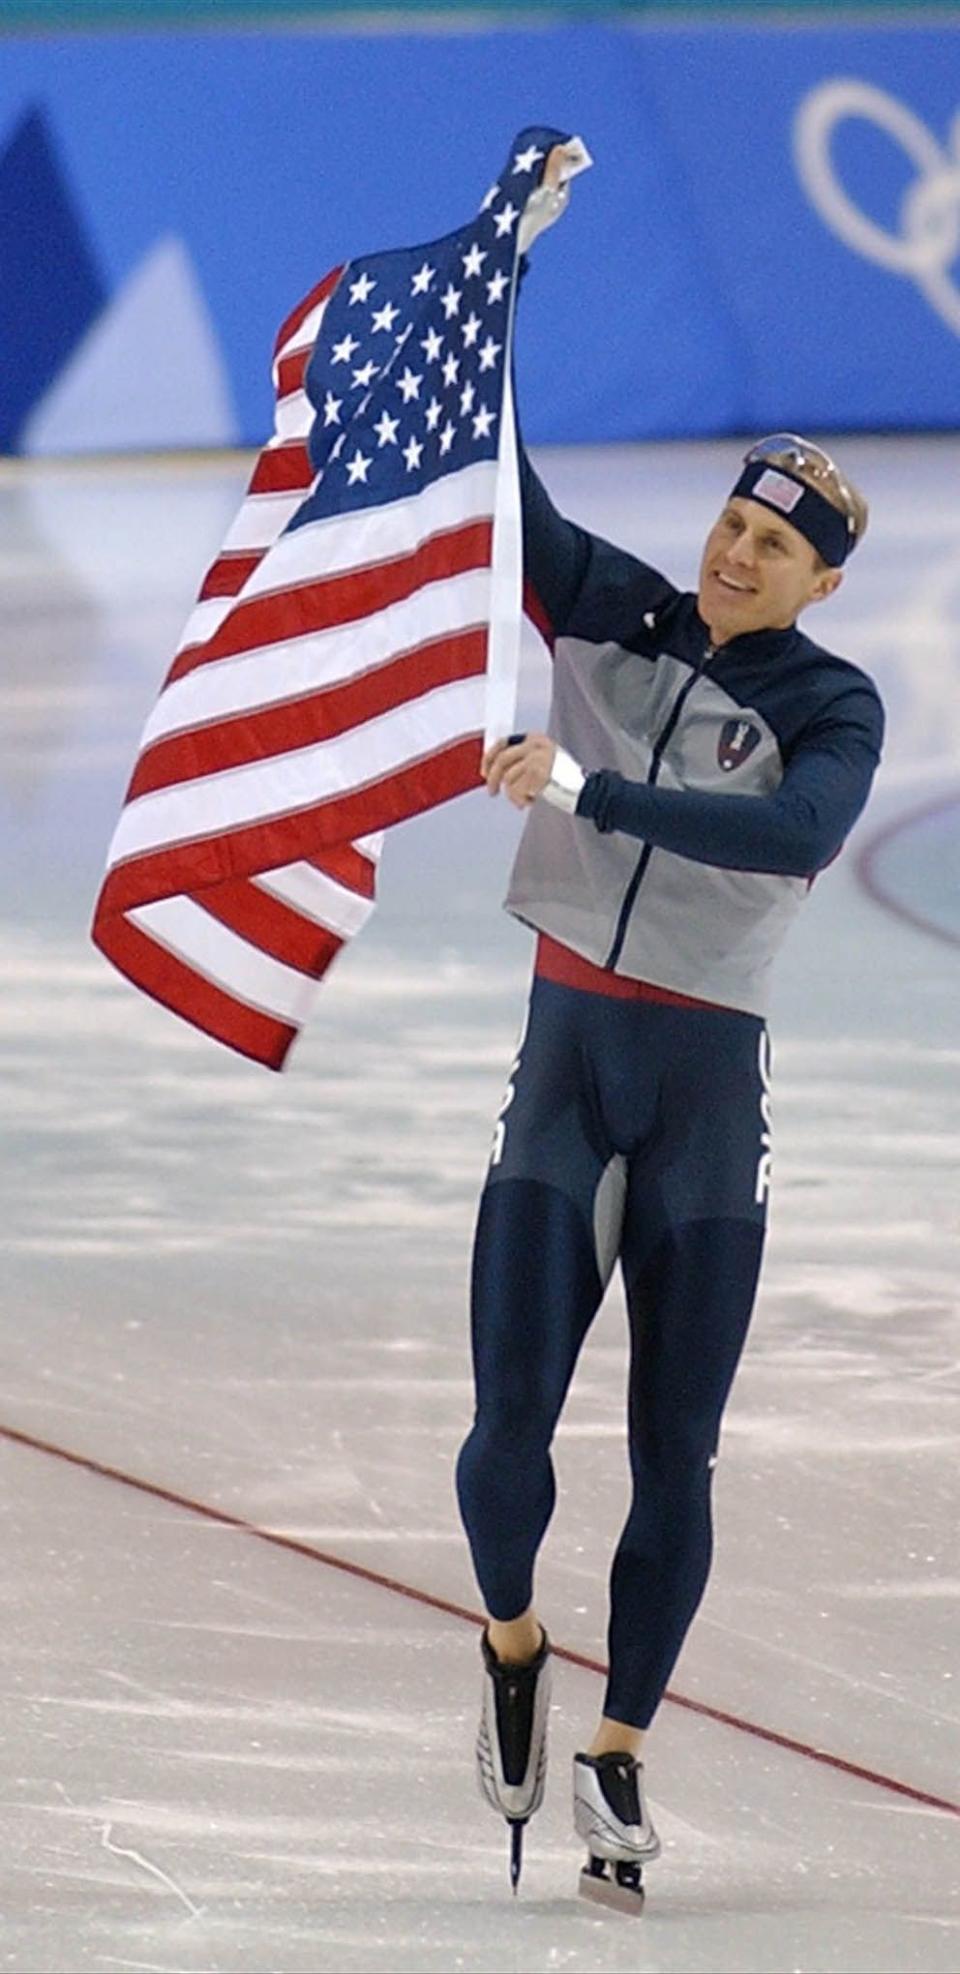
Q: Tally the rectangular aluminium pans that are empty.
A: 0